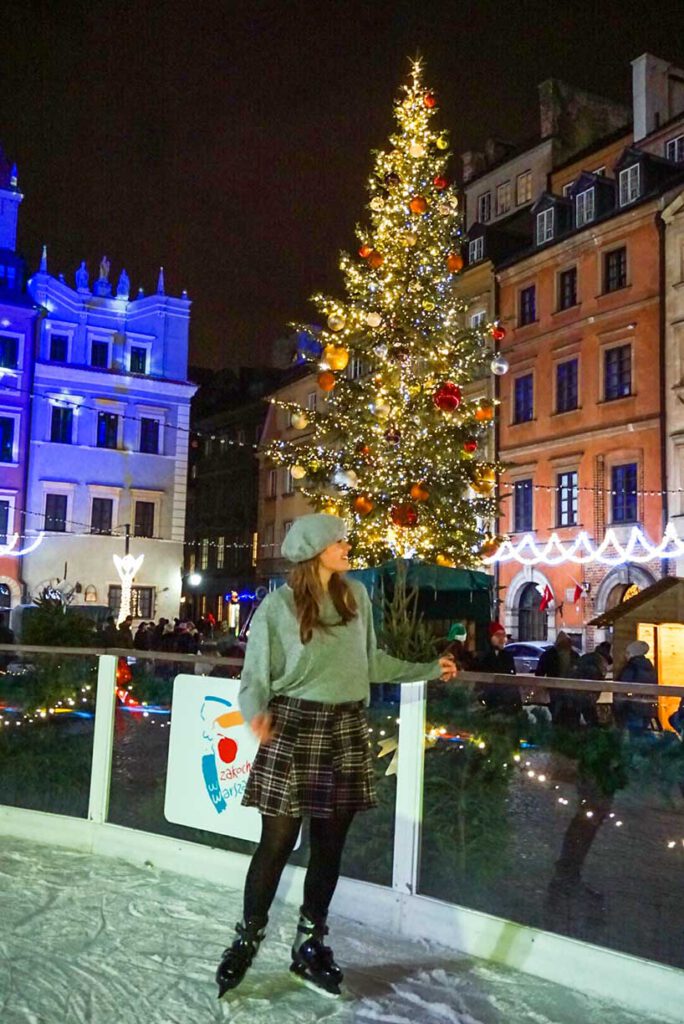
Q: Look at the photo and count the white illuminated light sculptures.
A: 1